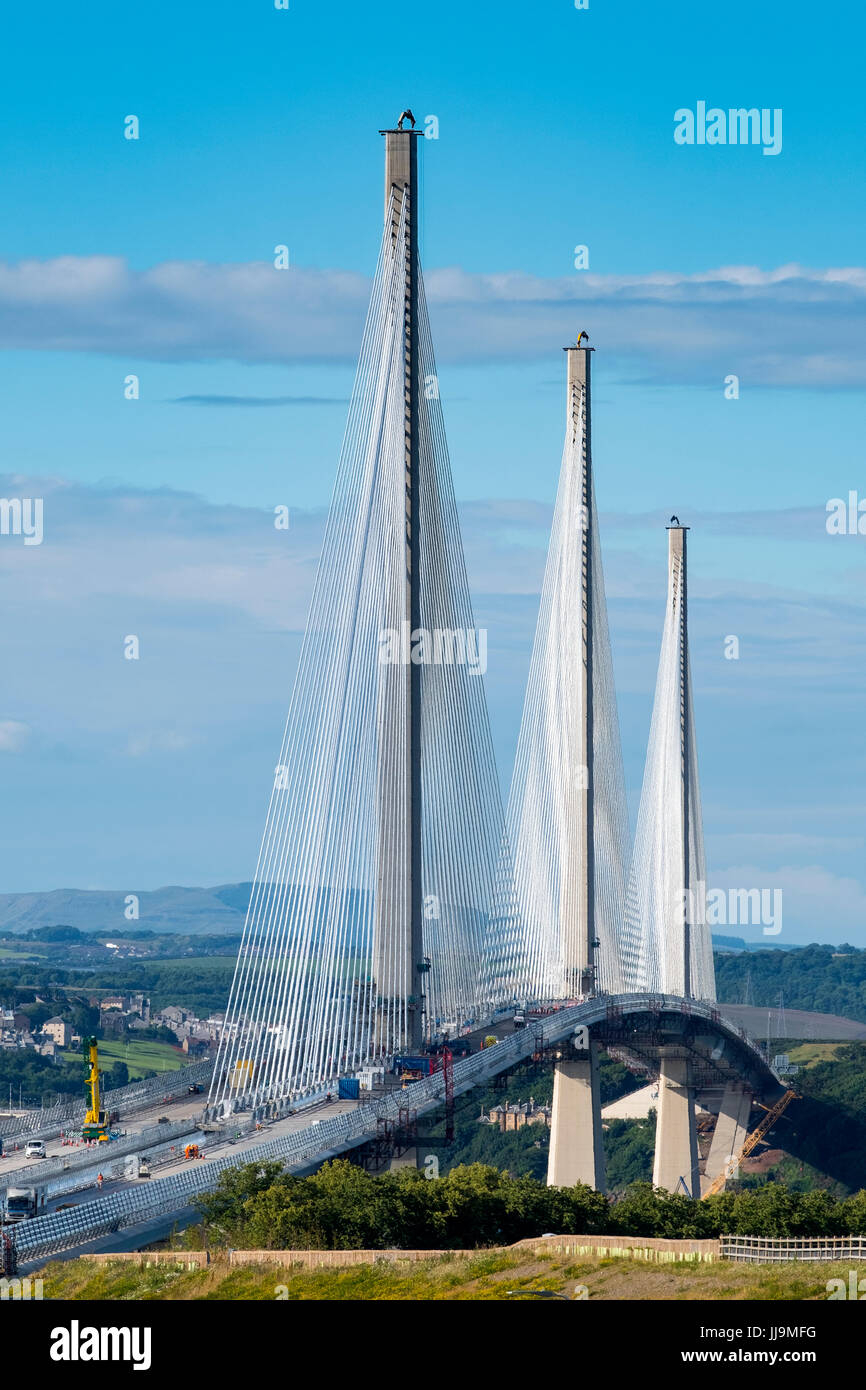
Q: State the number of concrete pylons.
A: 3